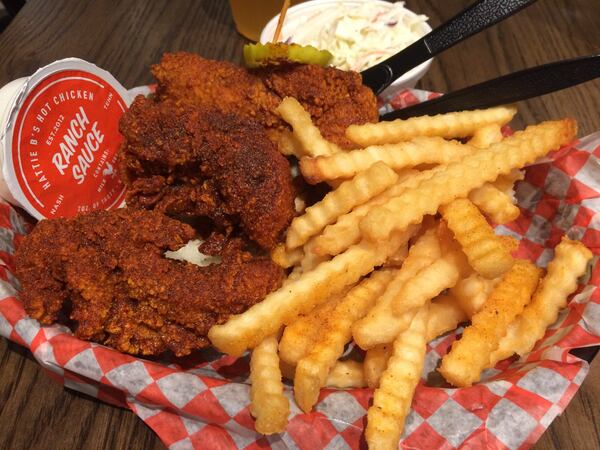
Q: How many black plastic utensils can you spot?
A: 2